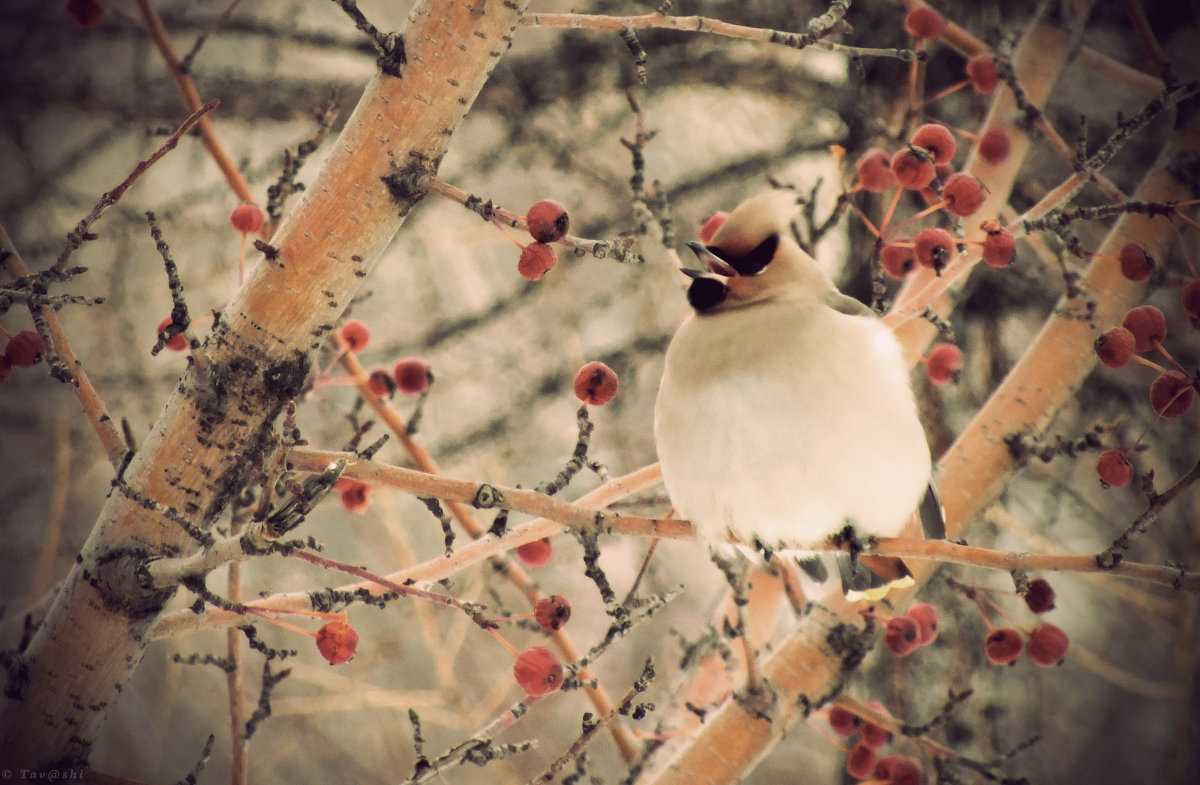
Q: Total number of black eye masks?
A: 1